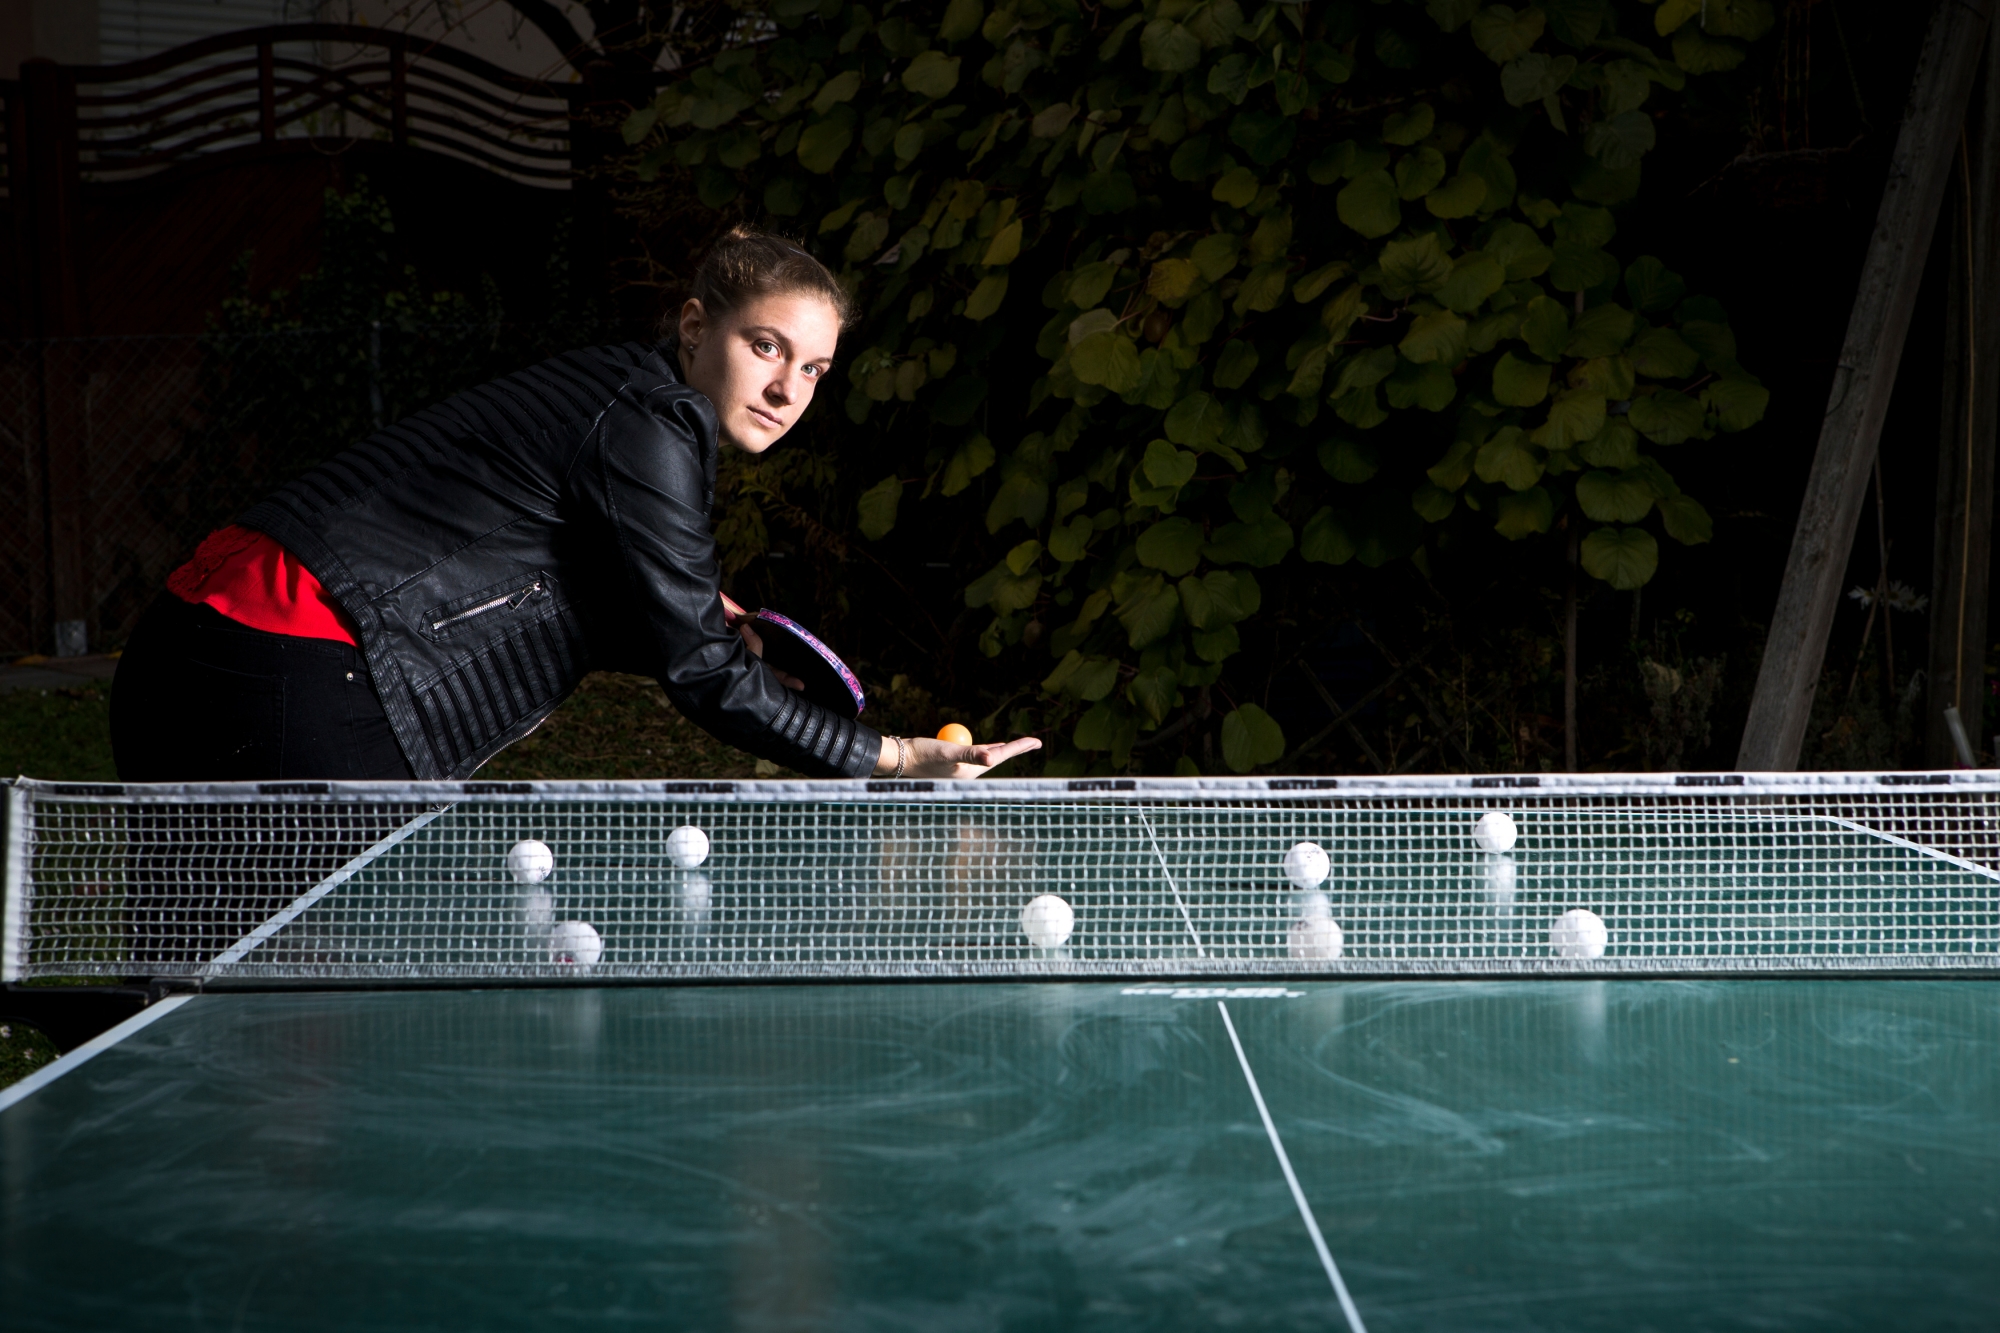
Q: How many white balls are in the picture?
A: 8